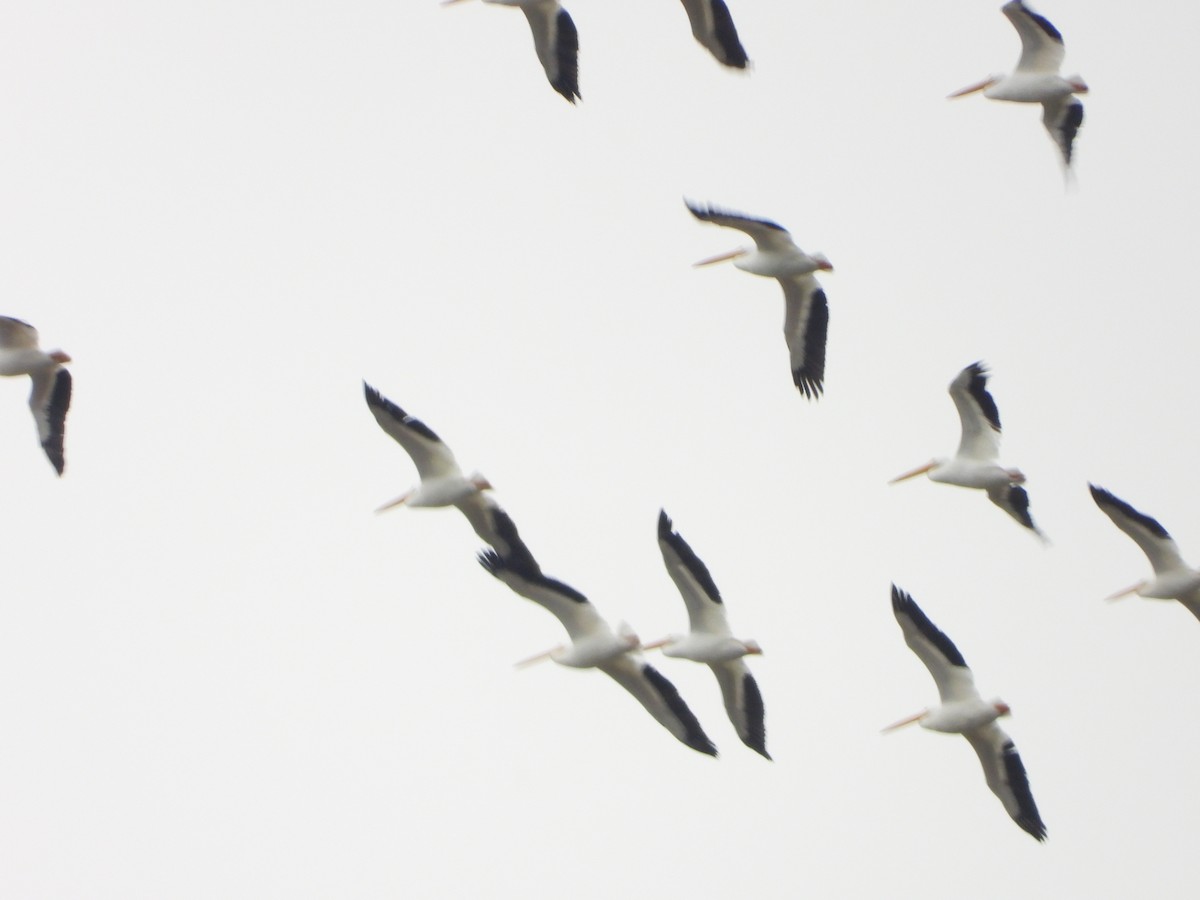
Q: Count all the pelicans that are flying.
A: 11